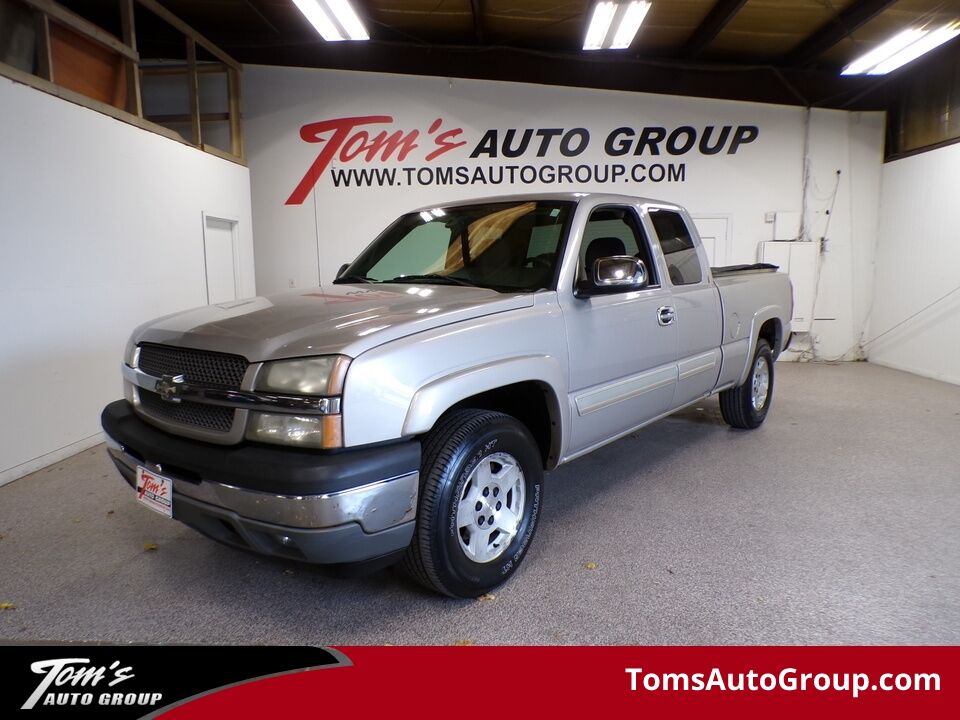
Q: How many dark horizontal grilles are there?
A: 2